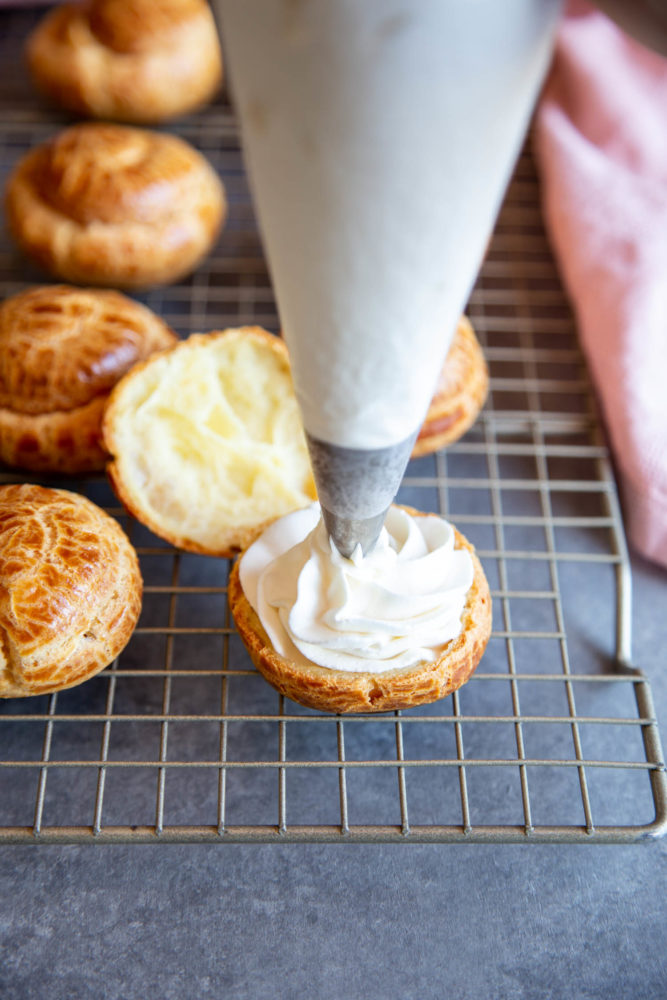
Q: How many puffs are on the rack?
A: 6